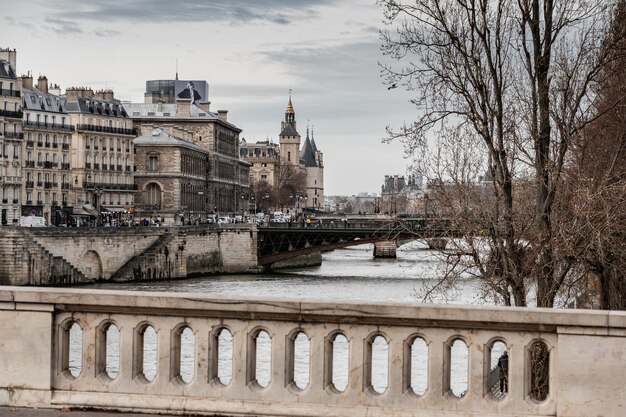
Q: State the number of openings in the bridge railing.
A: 13